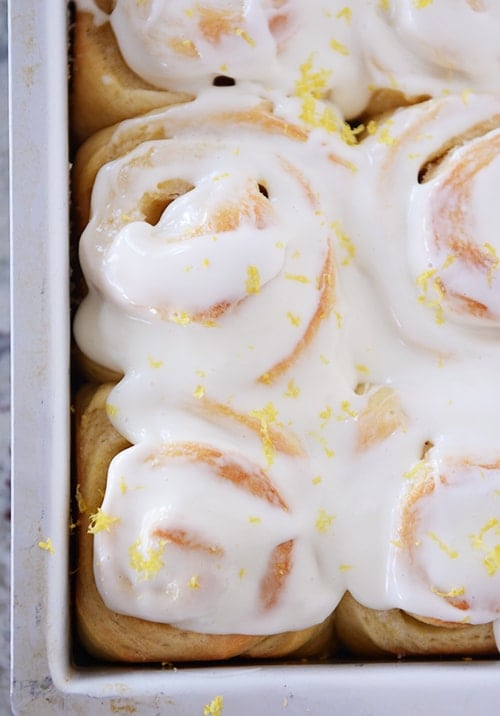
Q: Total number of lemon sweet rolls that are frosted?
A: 6